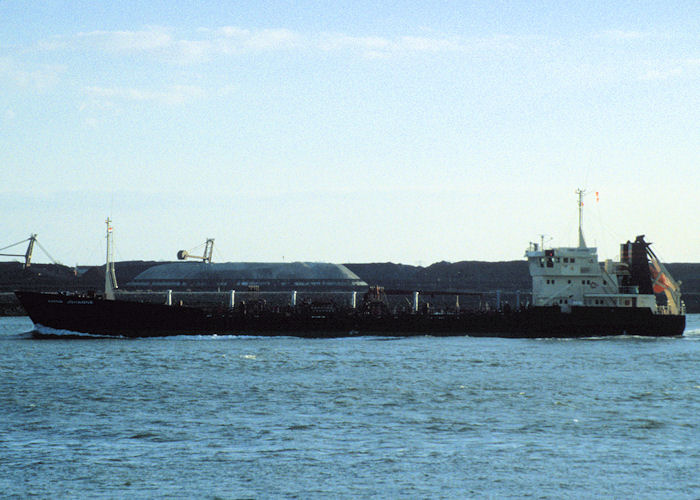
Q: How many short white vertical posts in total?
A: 5